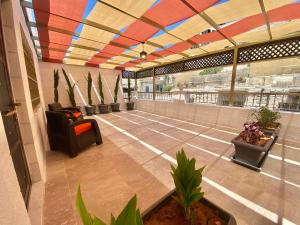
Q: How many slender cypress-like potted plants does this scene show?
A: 6